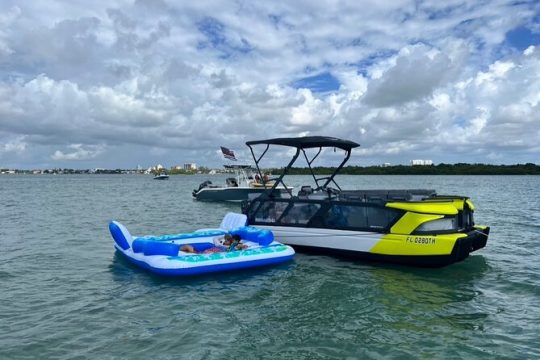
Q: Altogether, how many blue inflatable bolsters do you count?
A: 2